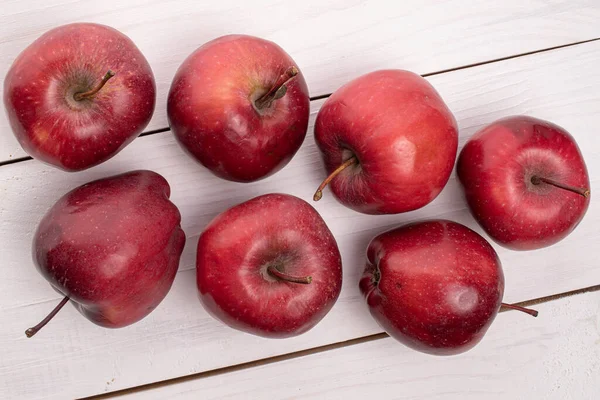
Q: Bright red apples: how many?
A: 7